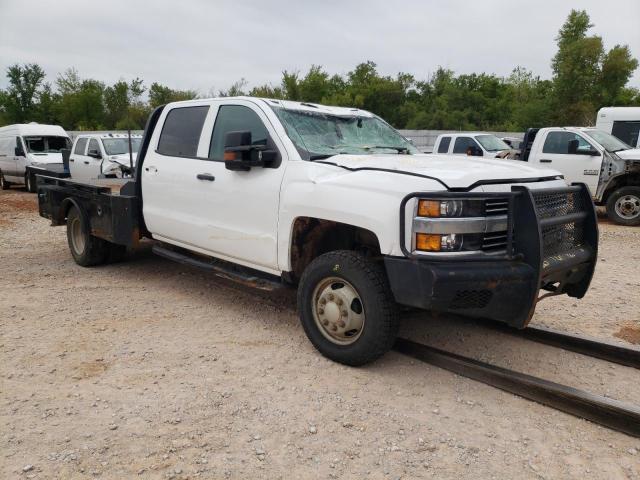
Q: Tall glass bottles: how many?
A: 0